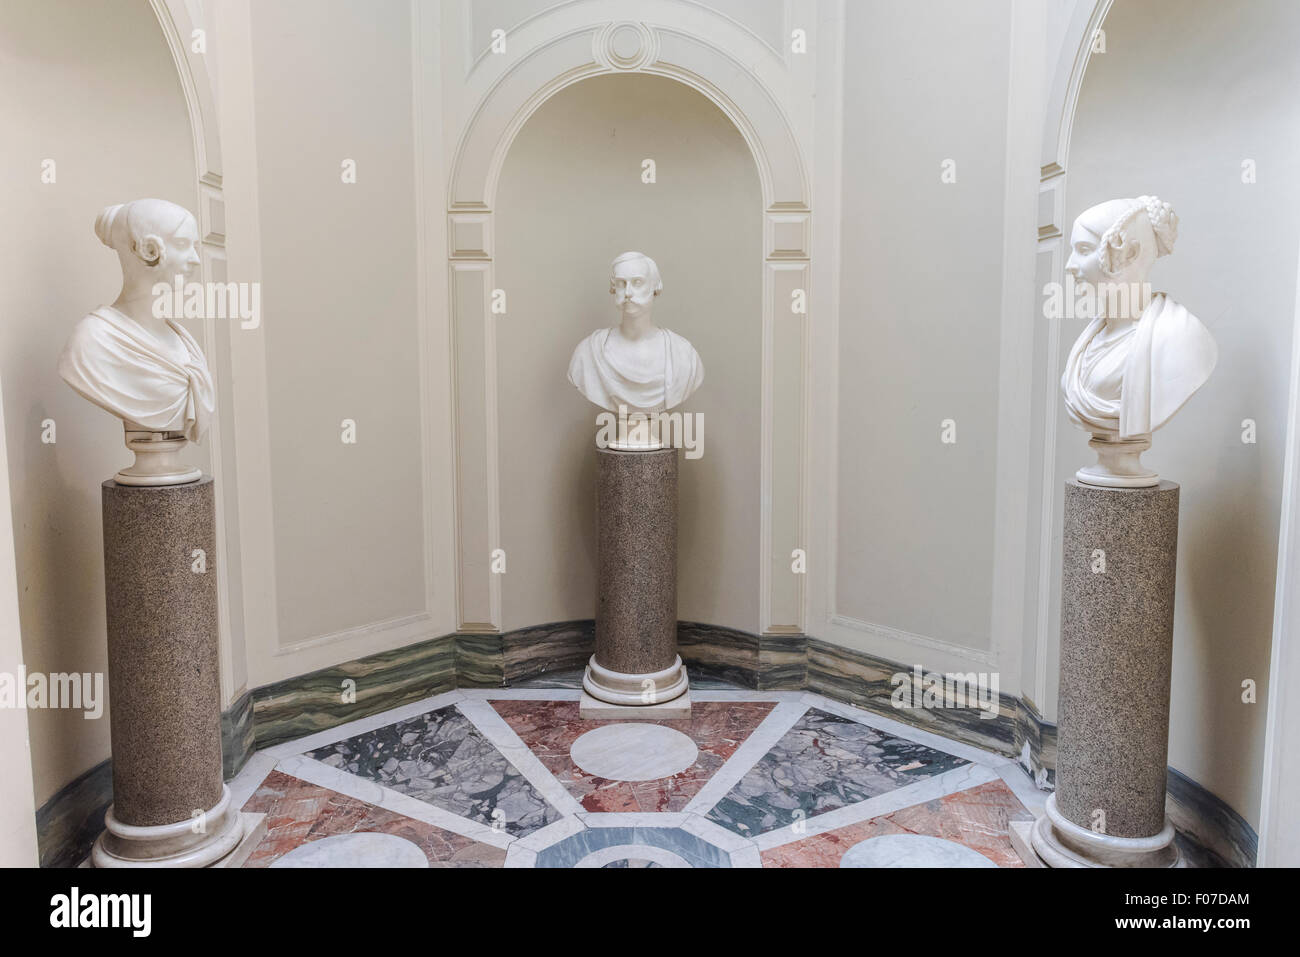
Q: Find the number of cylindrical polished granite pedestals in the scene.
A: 3